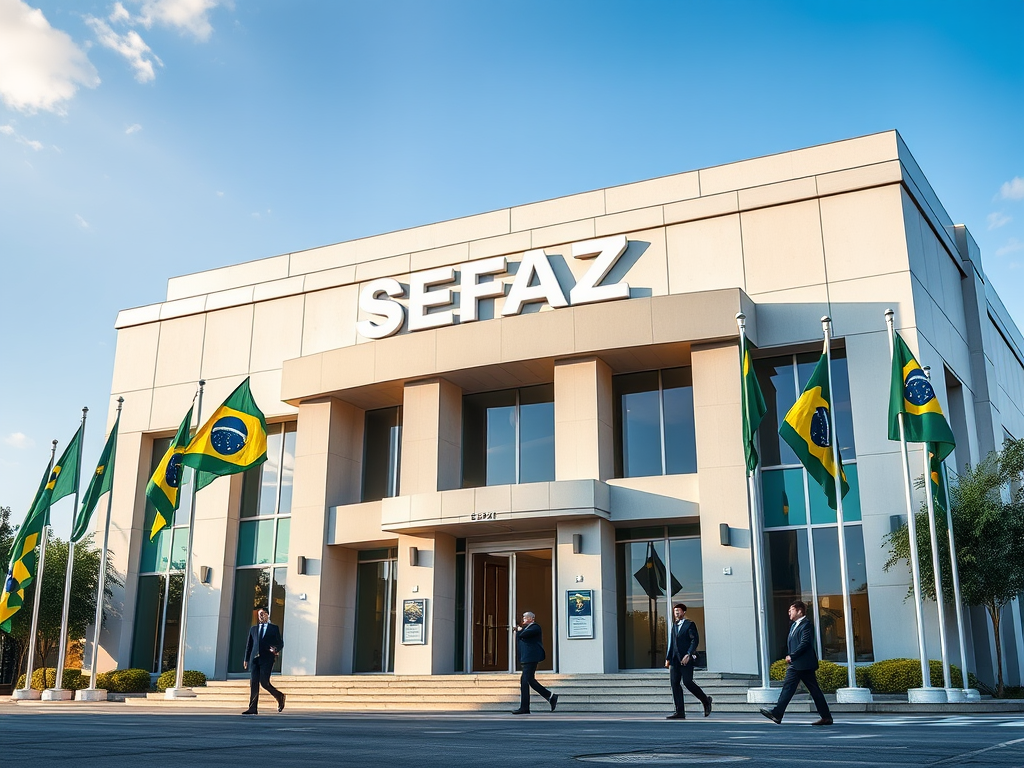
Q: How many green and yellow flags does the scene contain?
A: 9